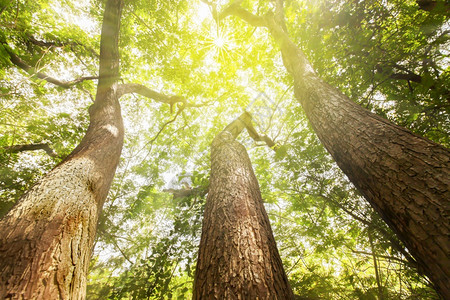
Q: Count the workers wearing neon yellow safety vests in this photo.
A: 0